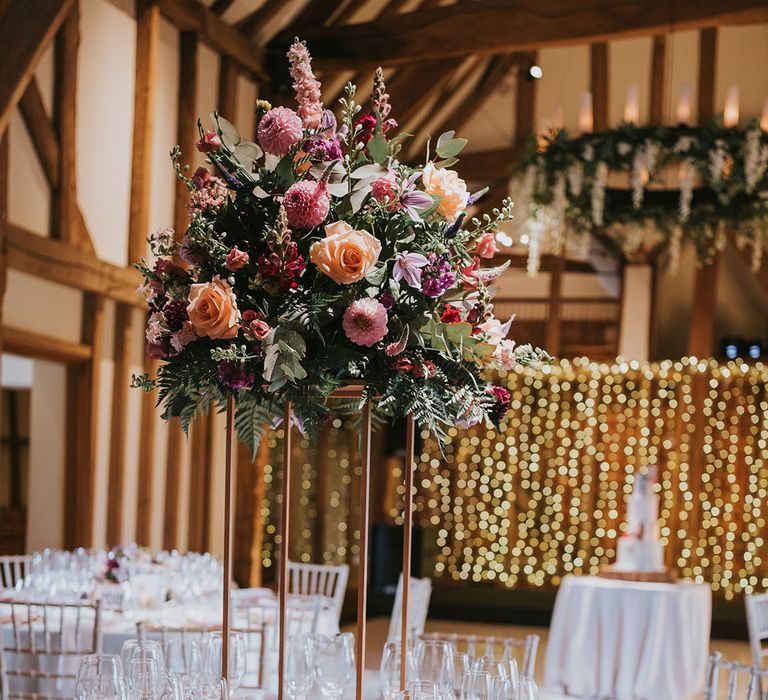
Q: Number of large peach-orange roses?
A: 3